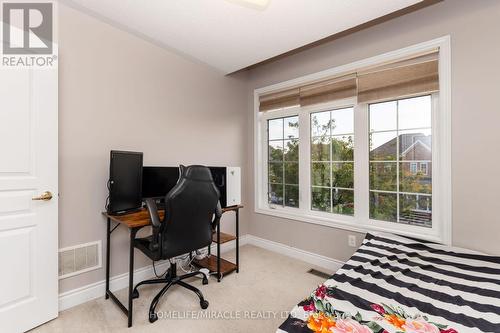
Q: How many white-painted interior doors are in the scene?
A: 1